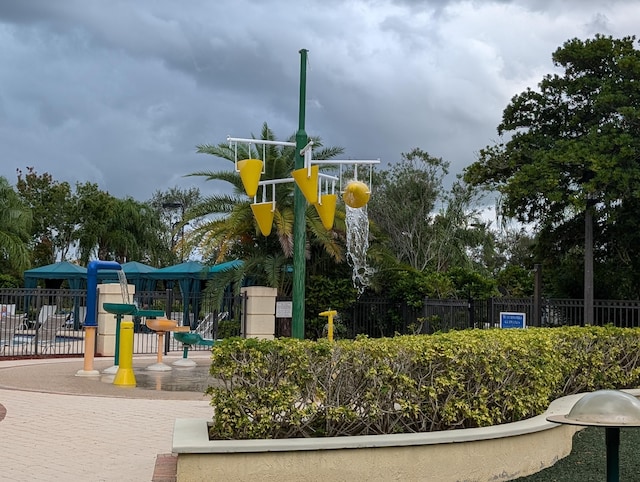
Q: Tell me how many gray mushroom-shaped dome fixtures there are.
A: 1